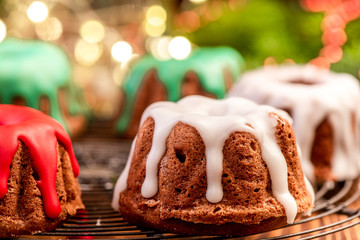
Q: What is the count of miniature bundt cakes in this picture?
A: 5